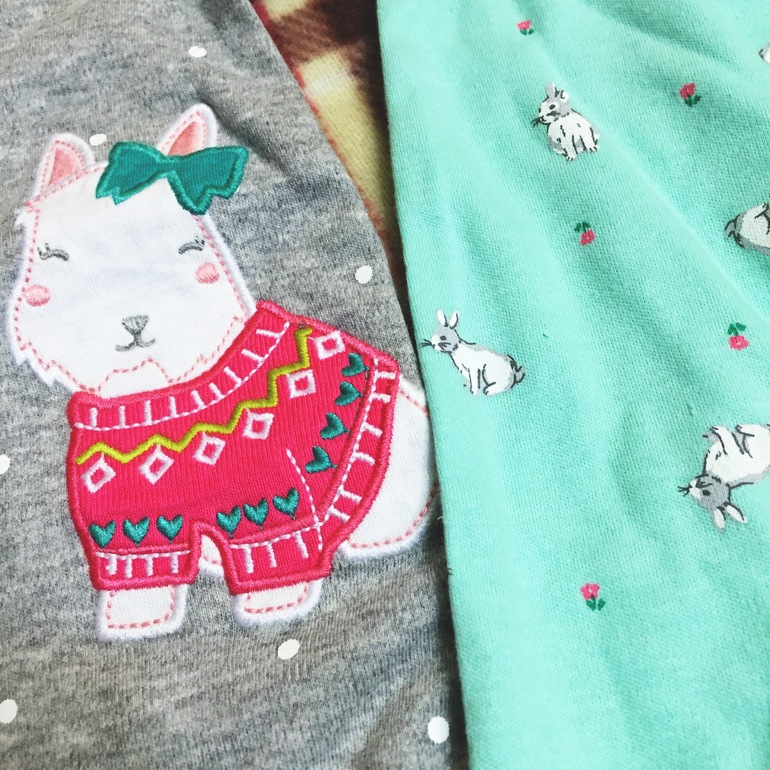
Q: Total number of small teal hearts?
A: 10